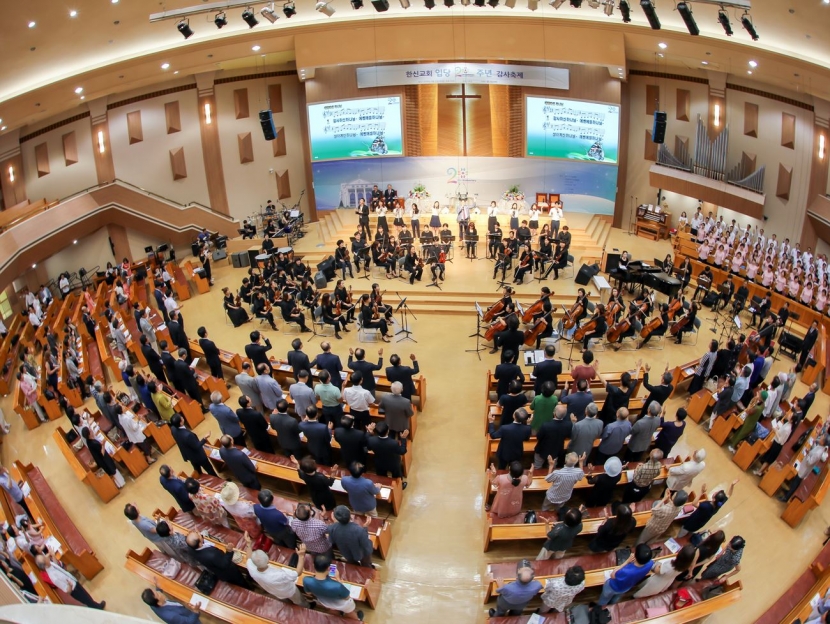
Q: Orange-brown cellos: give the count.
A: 12